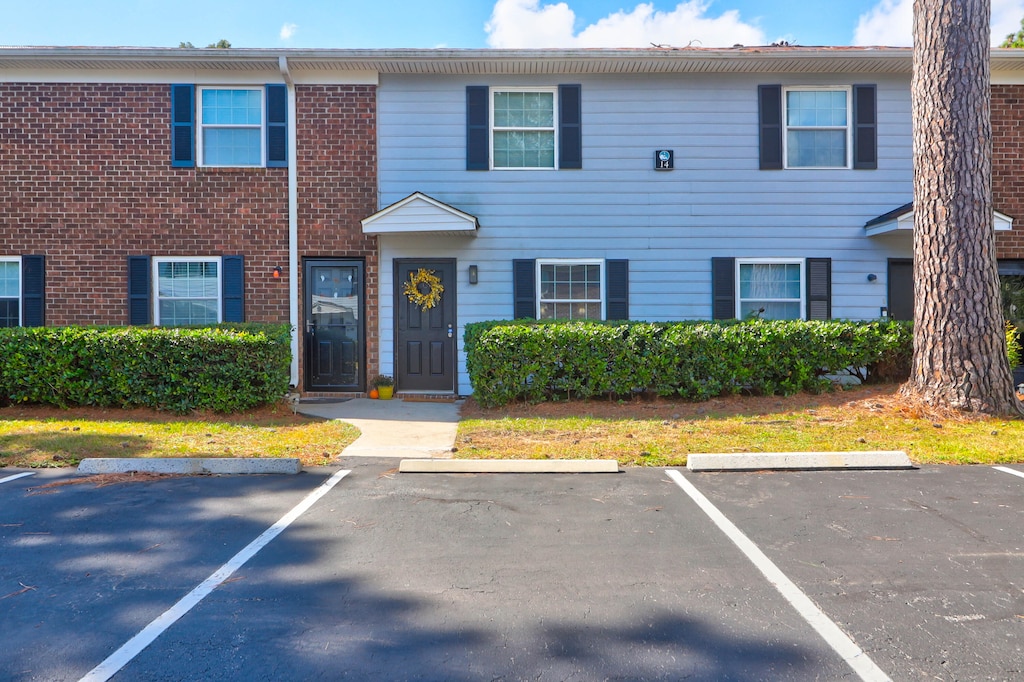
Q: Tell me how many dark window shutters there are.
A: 13